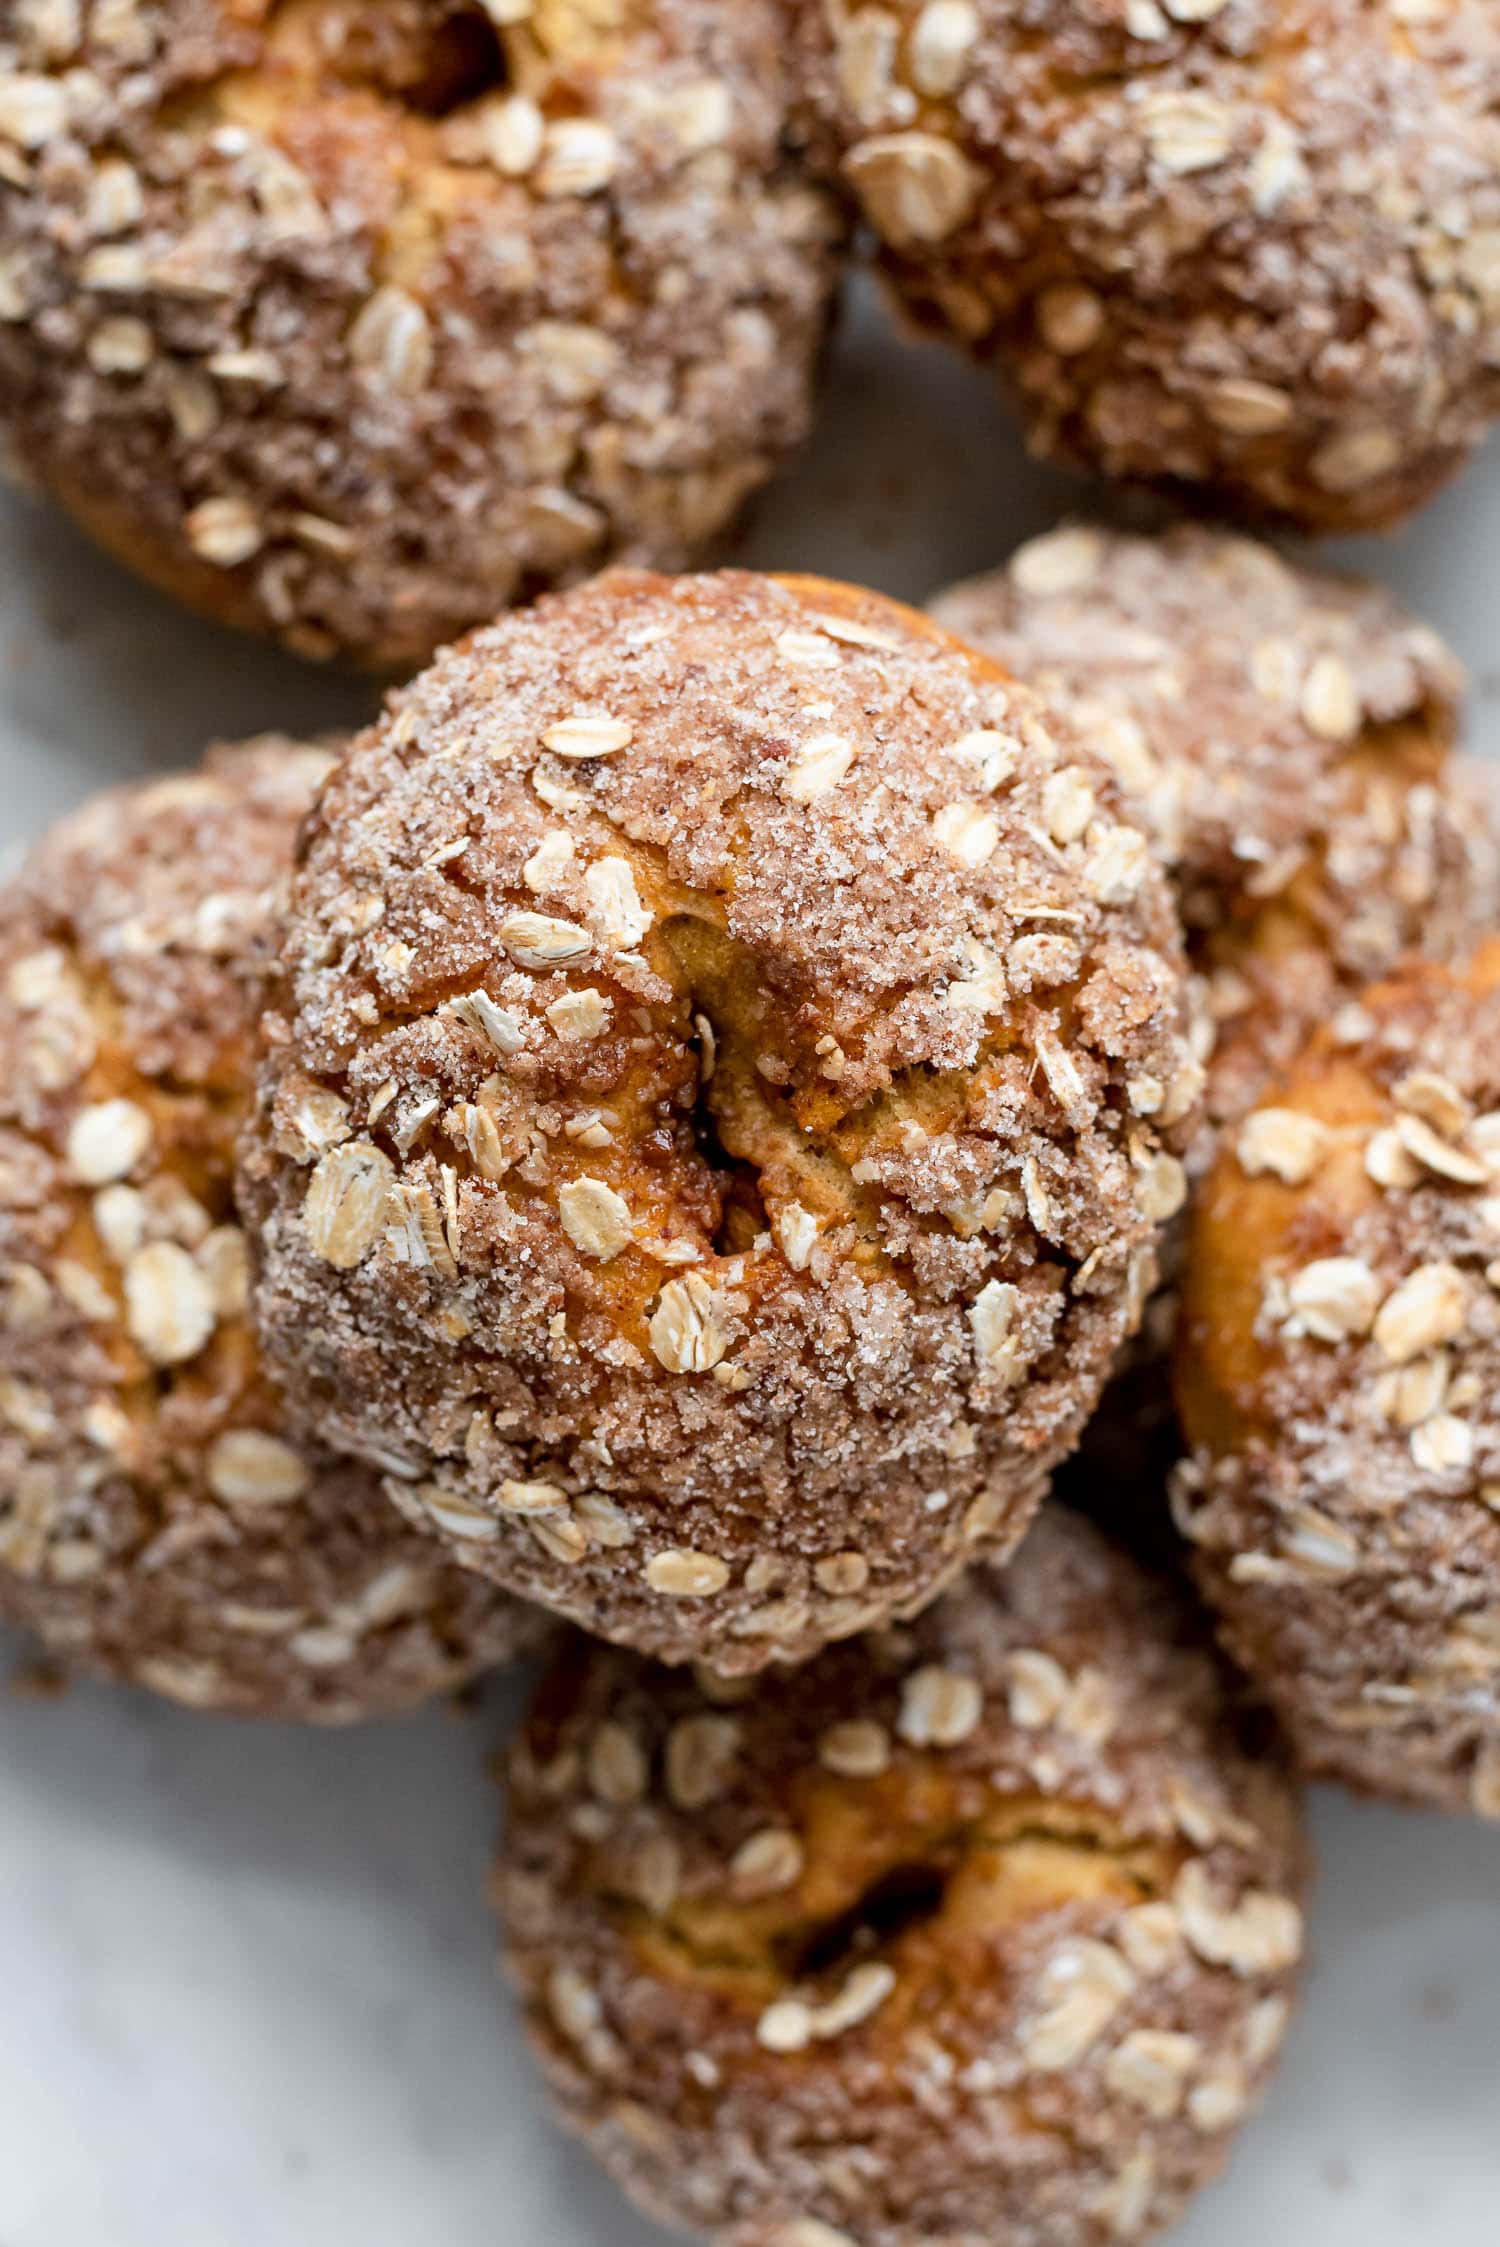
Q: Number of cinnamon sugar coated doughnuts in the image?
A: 7